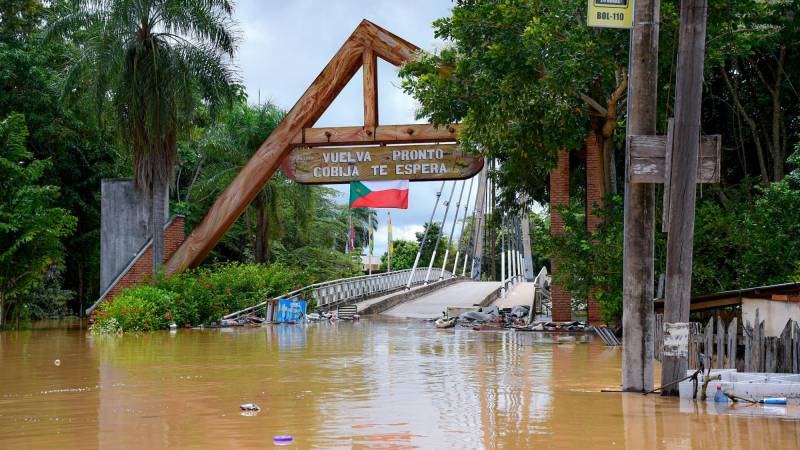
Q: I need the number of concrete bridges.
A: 1